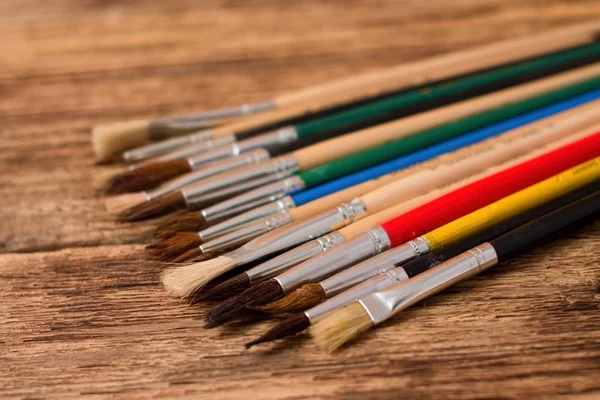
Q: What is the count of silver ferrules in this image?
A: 15